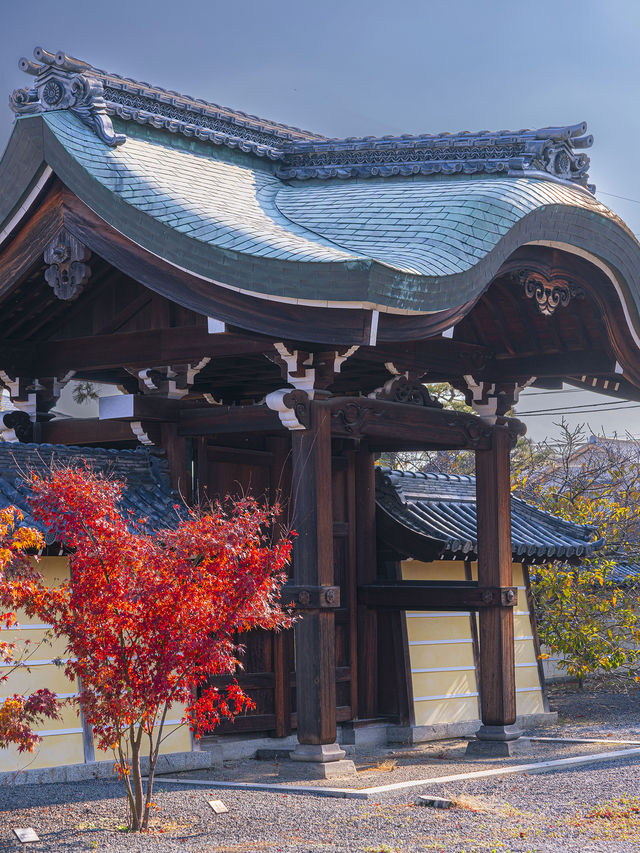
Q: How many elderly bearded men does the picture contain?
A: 0